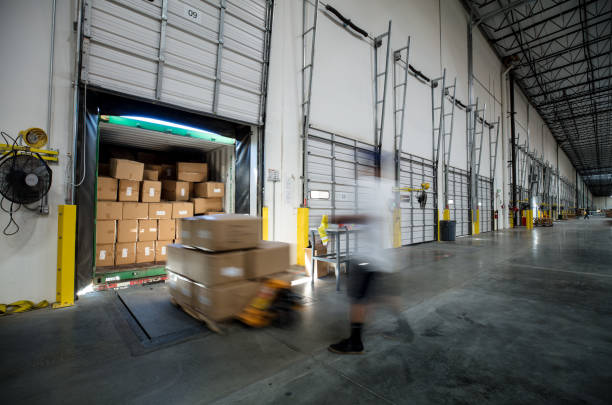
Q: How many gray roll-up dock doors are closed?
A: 4